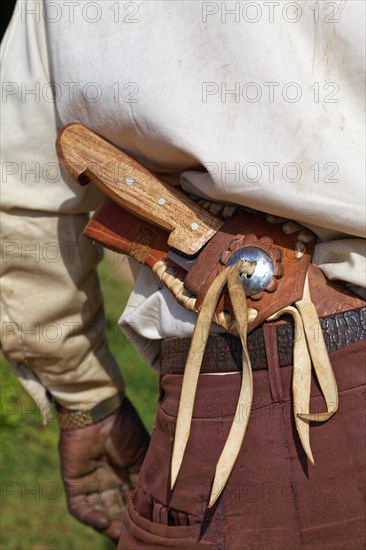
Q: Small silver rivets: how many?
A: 3